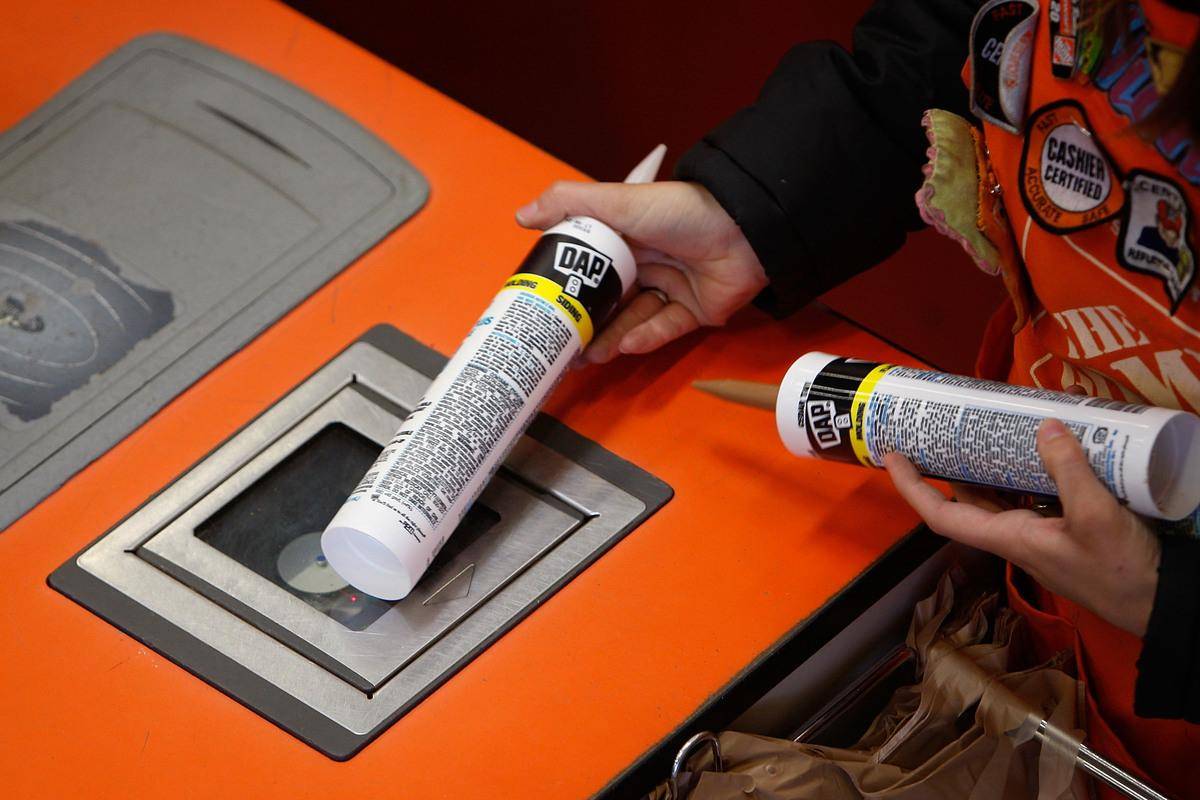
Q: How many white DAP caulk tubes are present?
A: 2